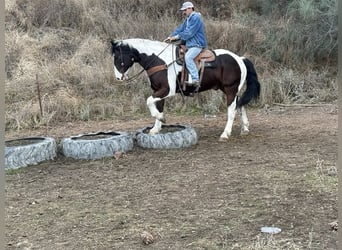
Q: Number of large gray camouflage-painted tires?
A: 3